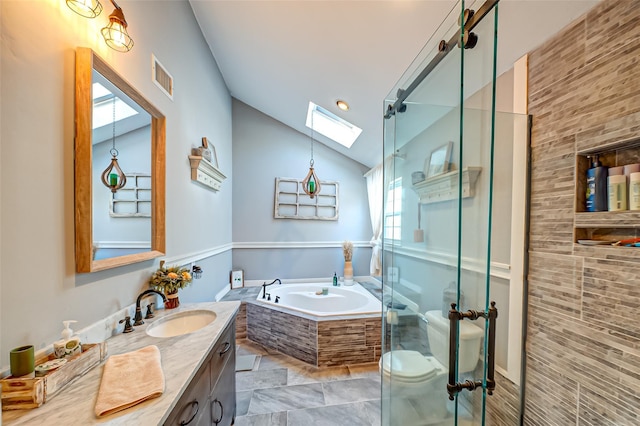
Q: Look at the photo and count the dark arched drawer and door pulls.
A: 3